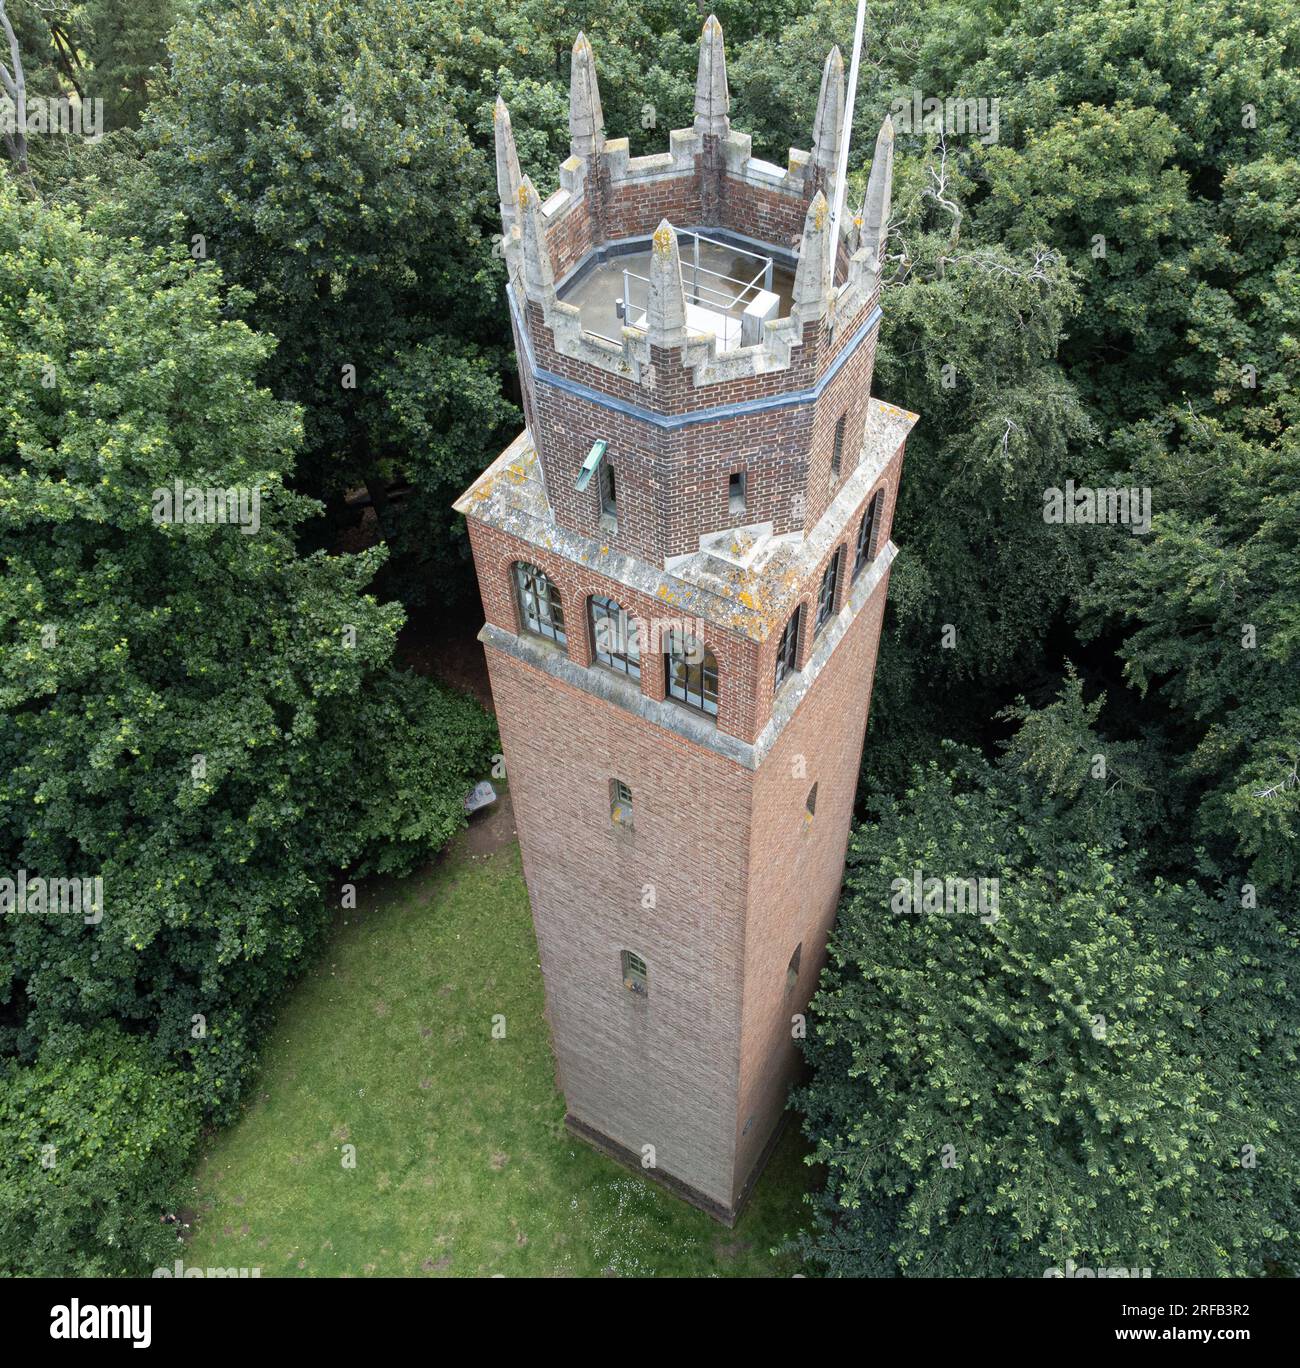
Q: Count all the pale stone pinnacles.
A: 8